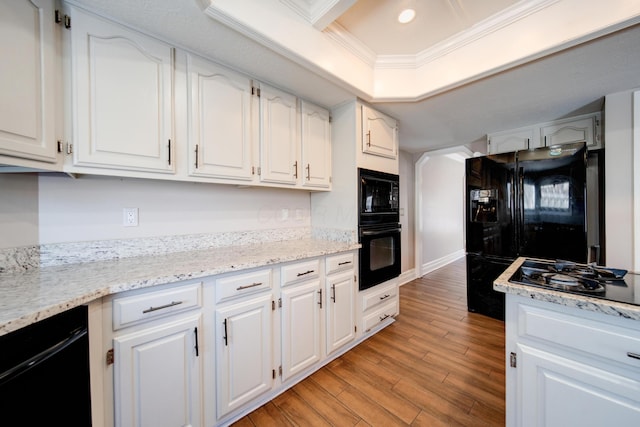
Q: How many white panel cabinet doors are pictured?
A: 13